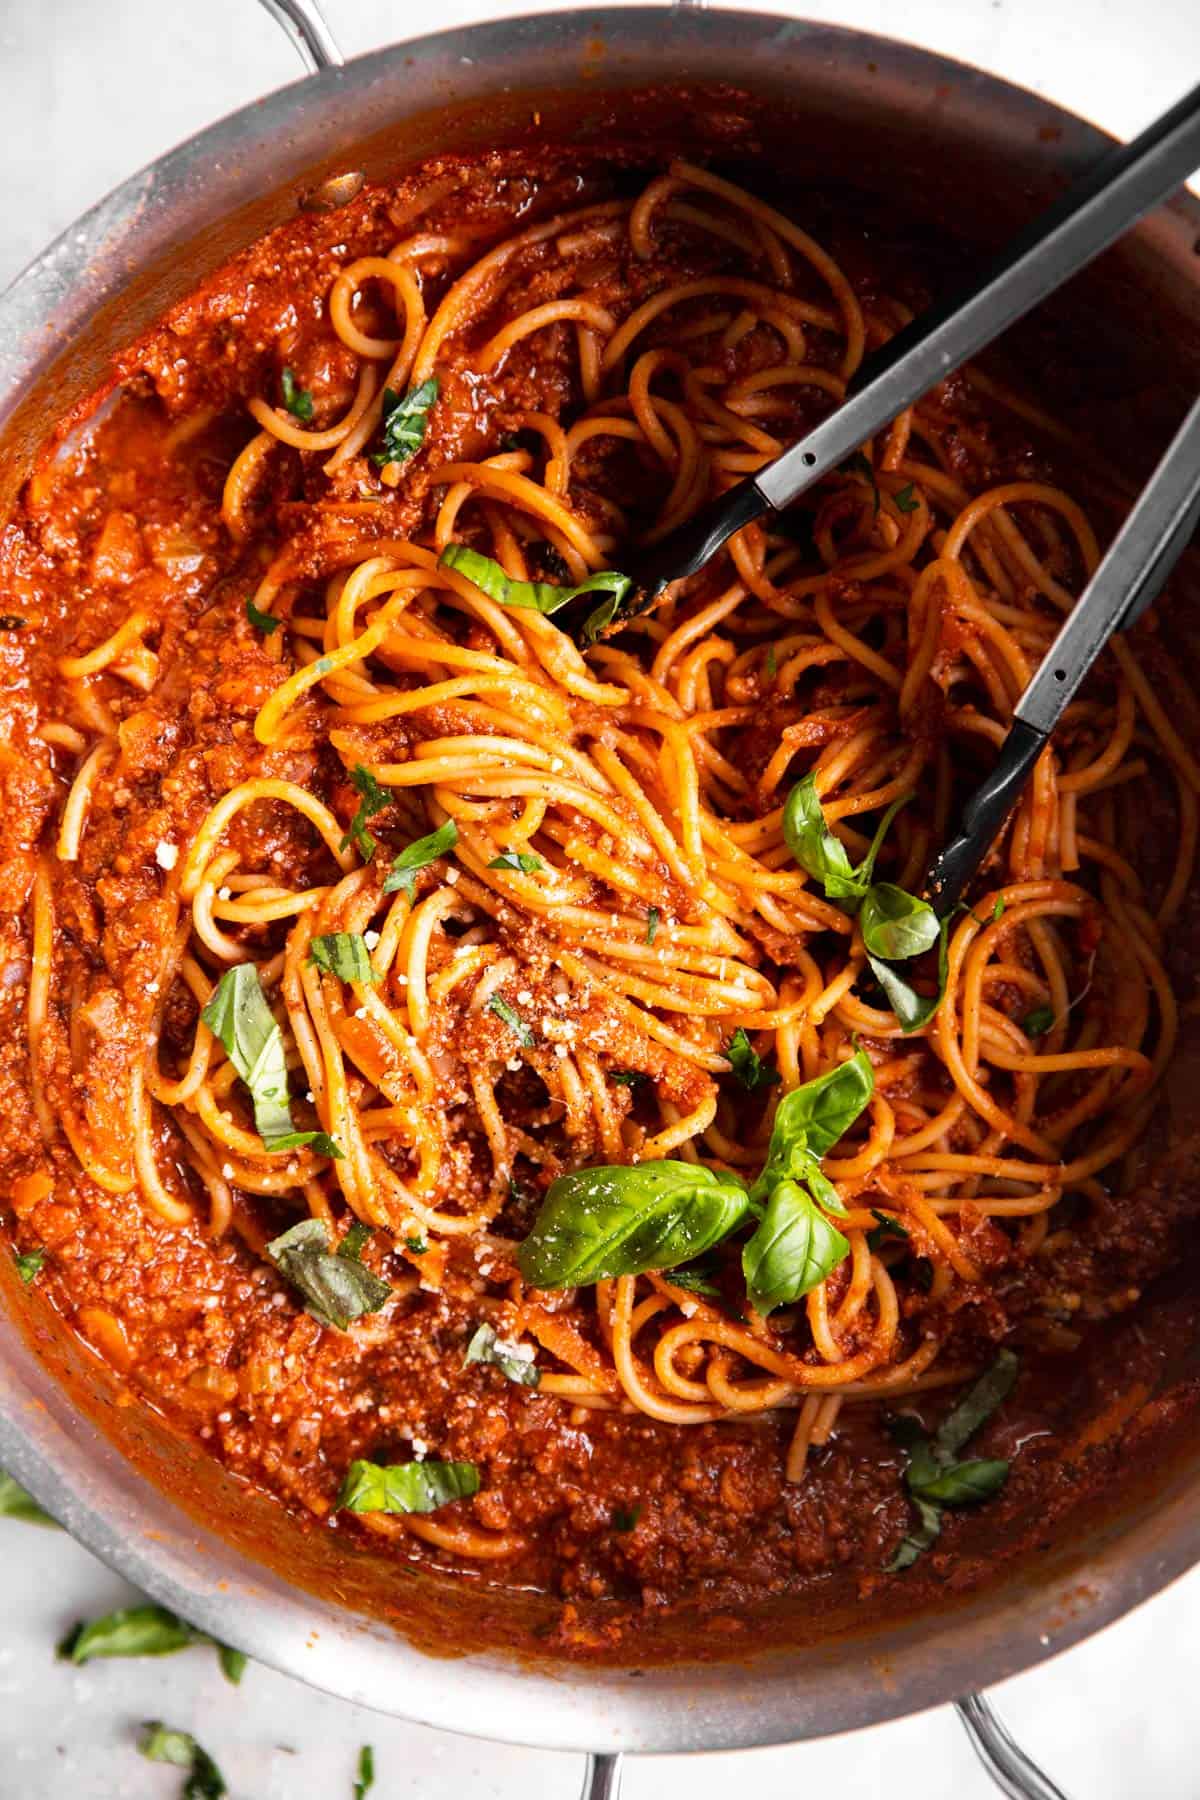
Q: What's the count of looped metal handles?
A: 2